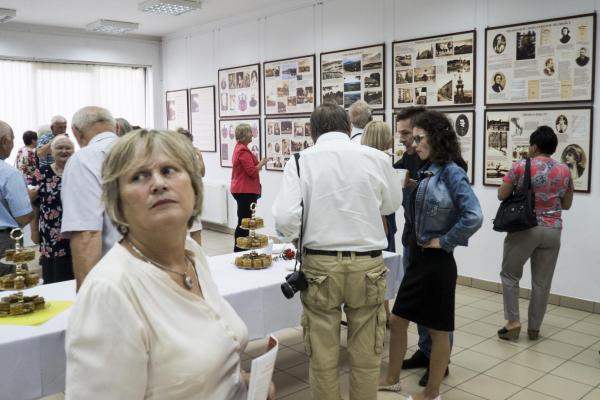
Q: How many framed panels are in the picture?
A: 12